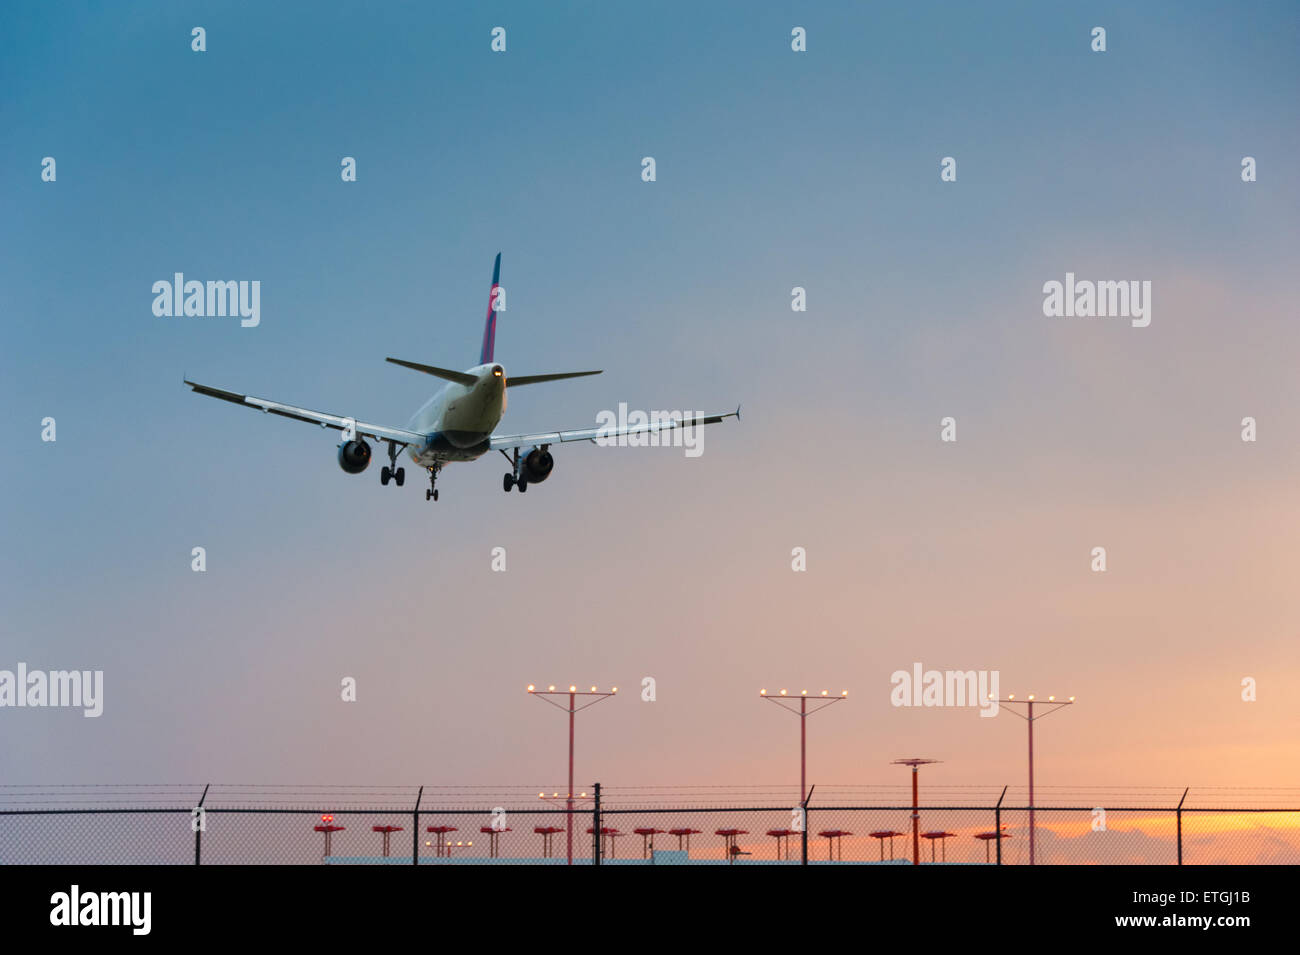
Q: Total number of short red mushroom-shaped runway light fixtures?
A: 14